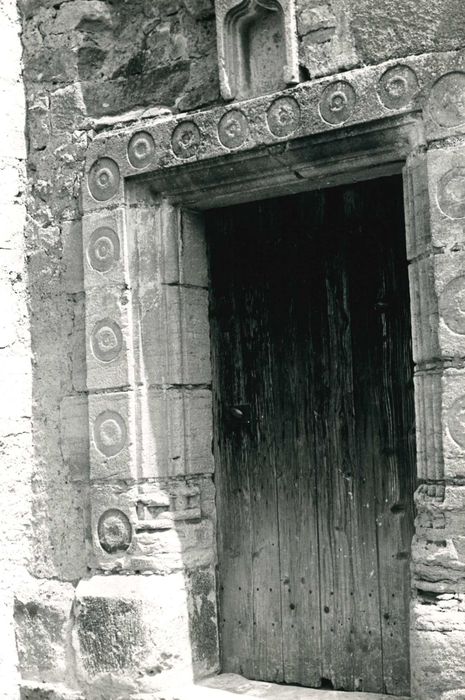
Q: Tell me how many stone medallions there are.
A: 15